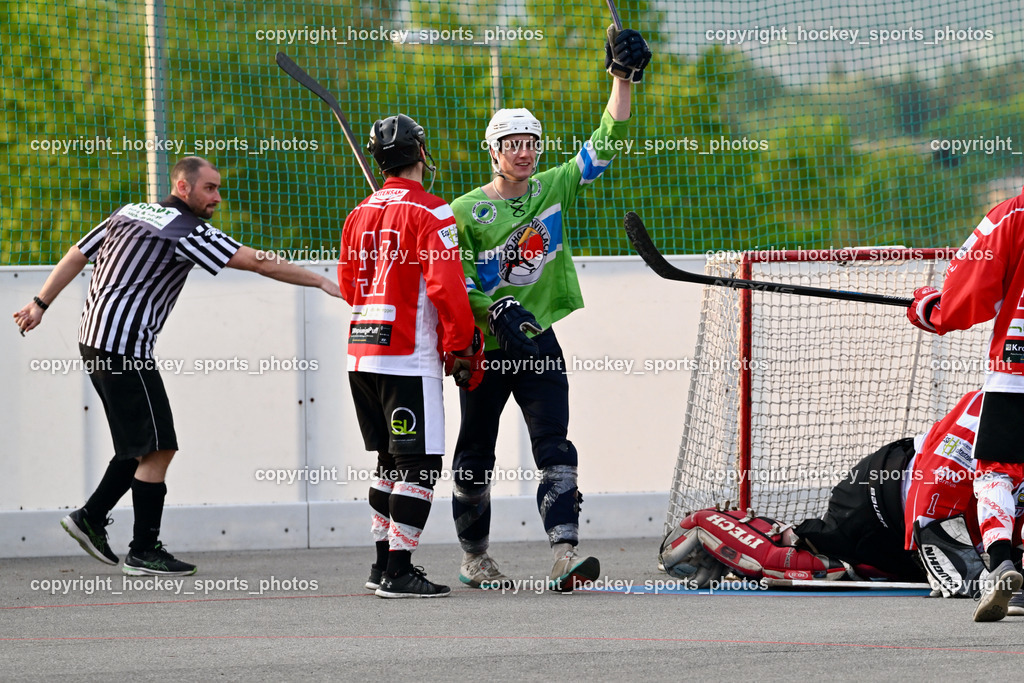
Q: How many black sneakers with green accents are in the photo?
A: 2